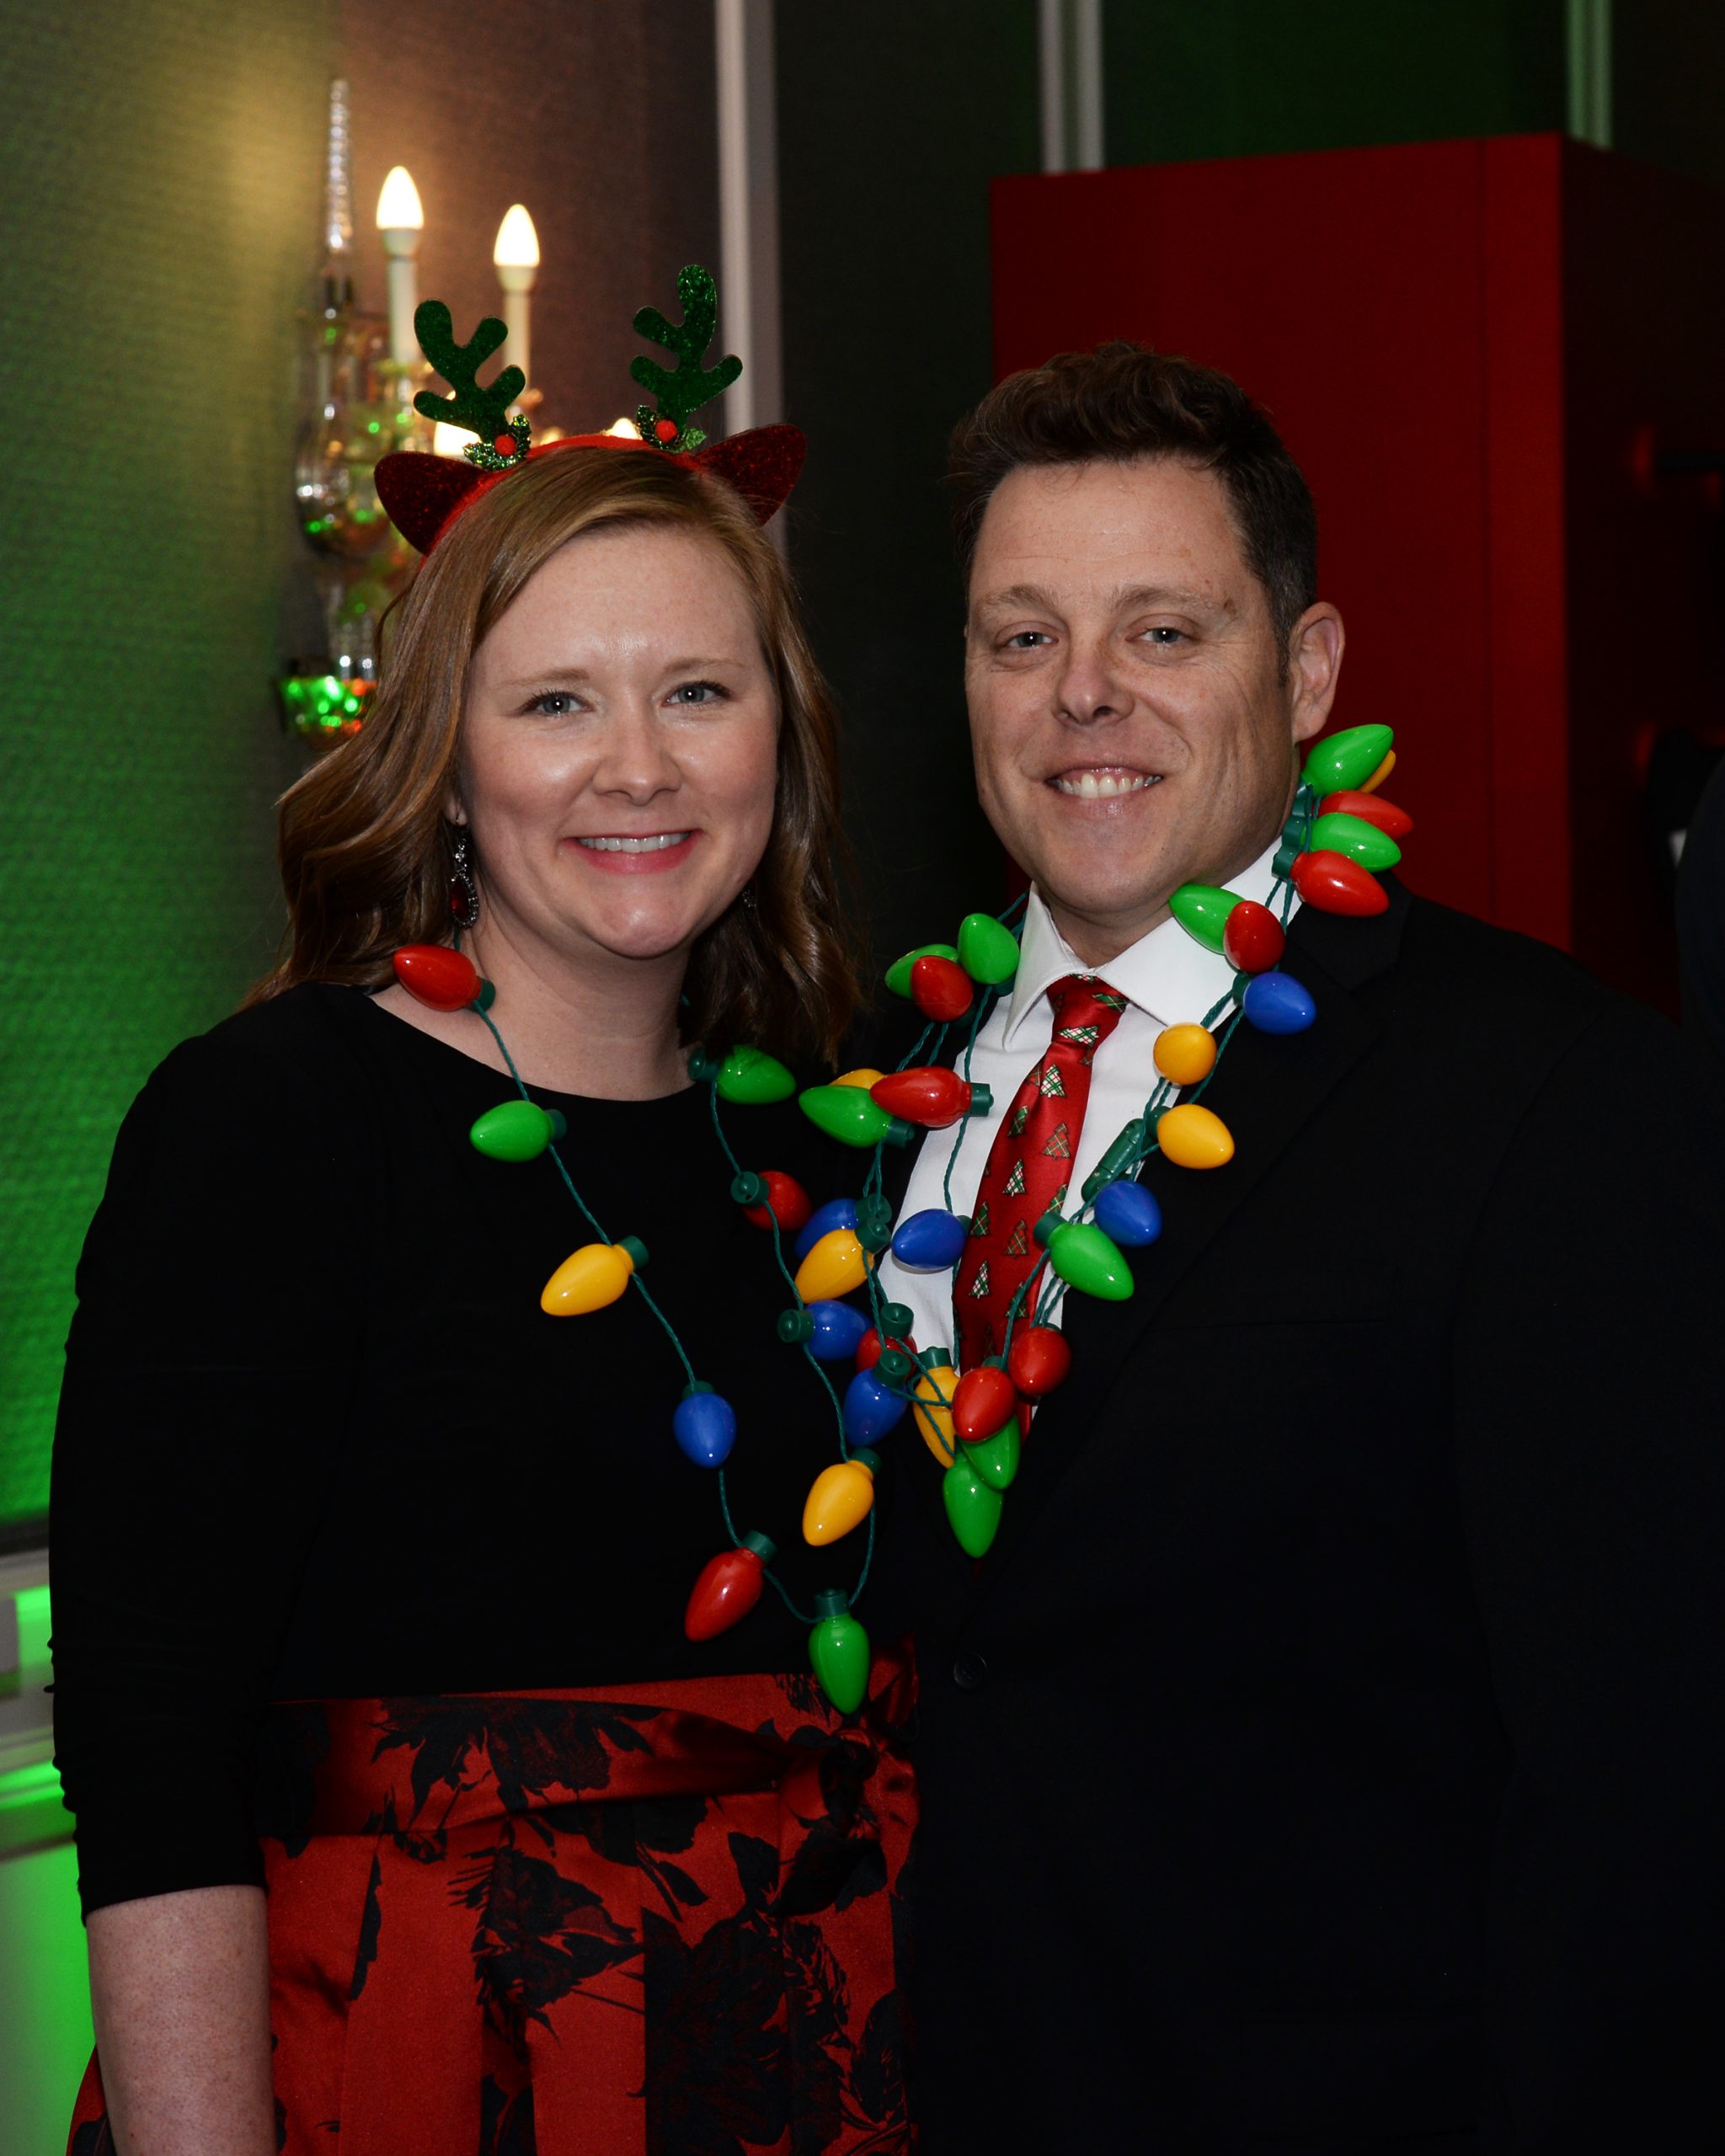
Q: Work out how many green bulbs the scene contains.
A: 12